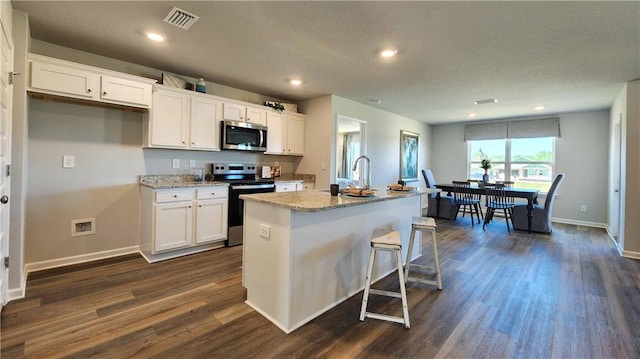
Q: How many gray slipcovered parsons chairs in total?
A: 2